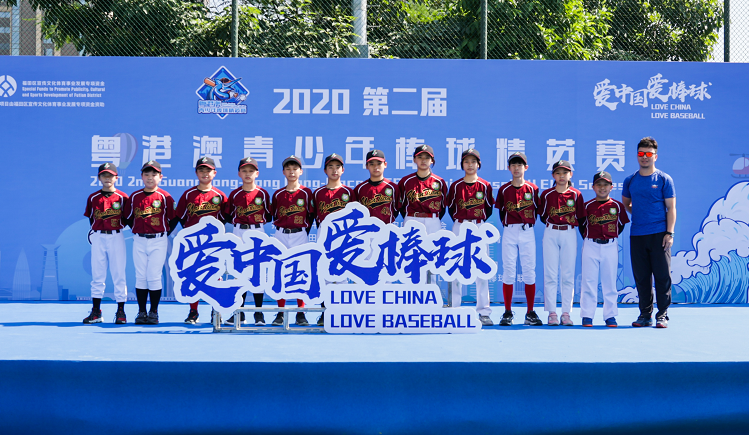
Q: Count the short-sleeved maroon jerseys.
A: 12